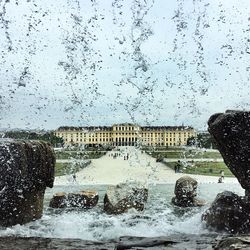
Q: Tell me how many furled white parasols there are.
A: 0